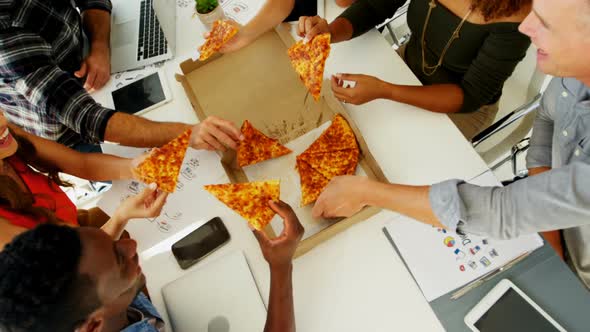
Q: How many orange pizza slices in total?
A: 8